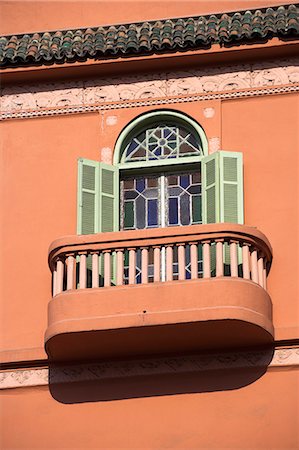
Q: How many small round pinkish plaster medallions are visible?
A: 2